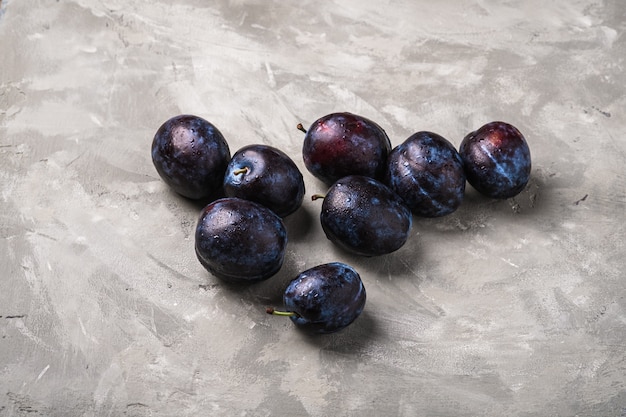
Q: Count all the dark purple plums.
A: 8